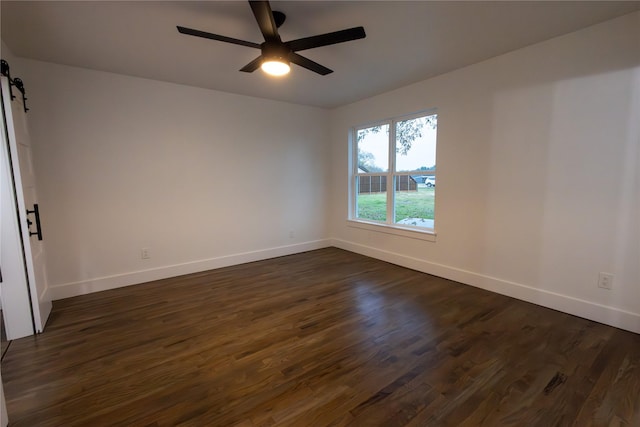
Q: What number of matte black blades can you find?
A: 5